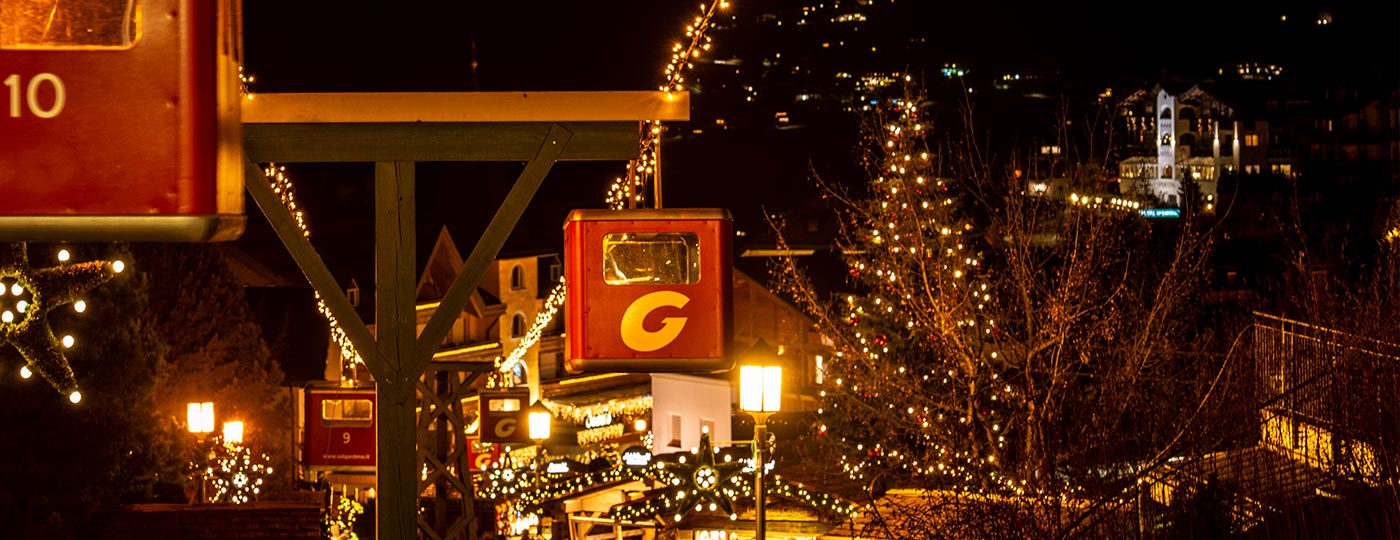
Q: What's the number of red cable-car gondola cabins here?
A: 5